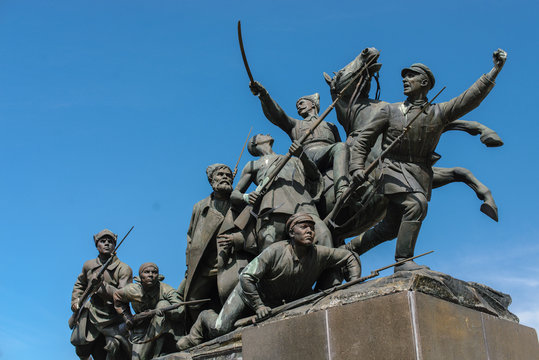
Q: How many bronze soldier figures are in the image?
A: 7